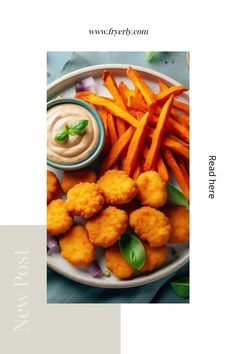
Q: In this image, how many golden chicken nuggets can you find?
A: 12